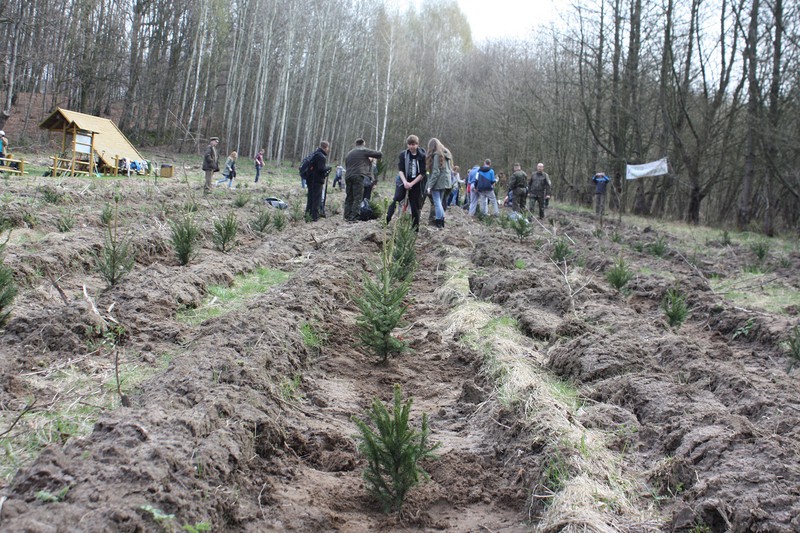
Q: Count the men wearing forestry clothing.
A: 4